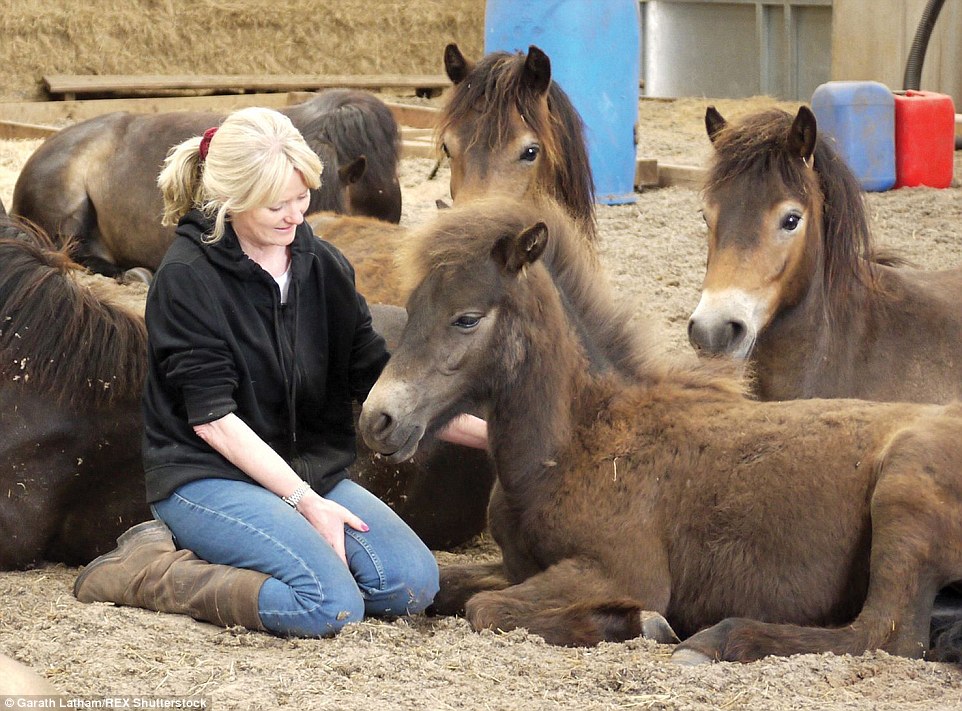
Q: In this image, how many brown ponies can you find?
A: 5